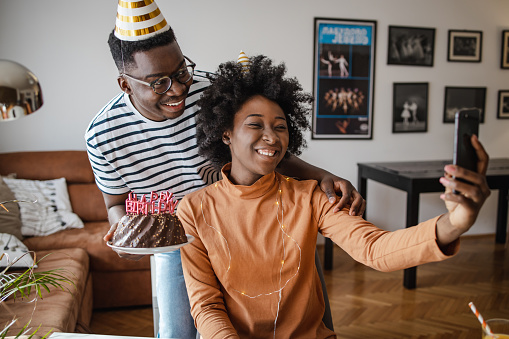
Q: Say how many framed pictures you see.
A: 7